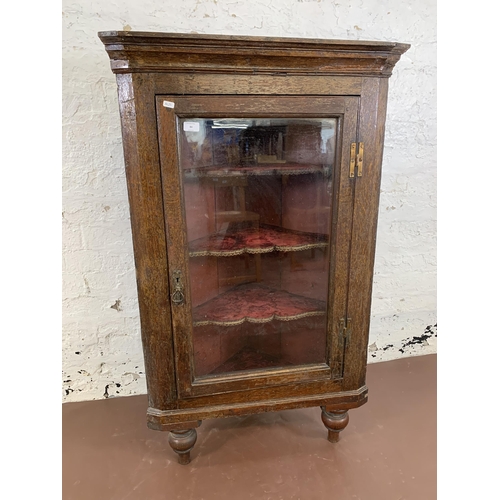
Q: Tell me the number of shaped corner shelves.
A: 3